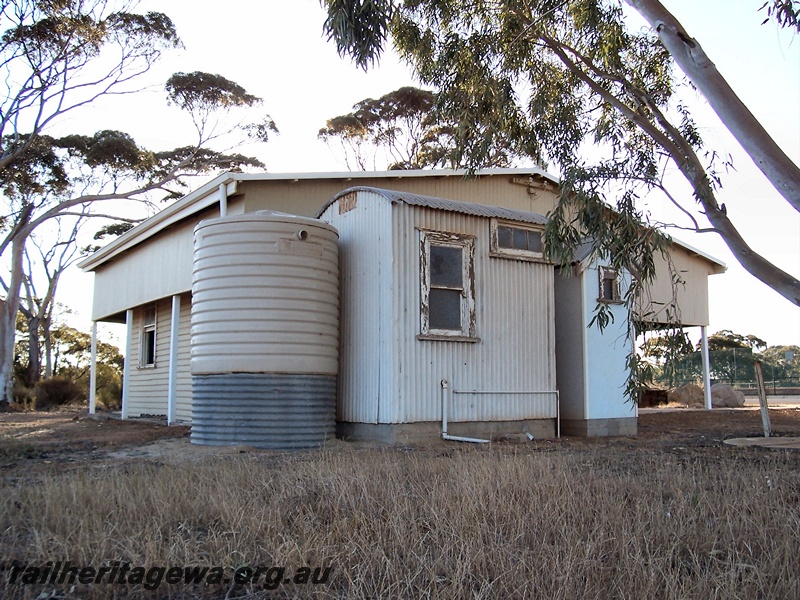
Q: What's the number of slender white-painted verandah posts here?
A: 4